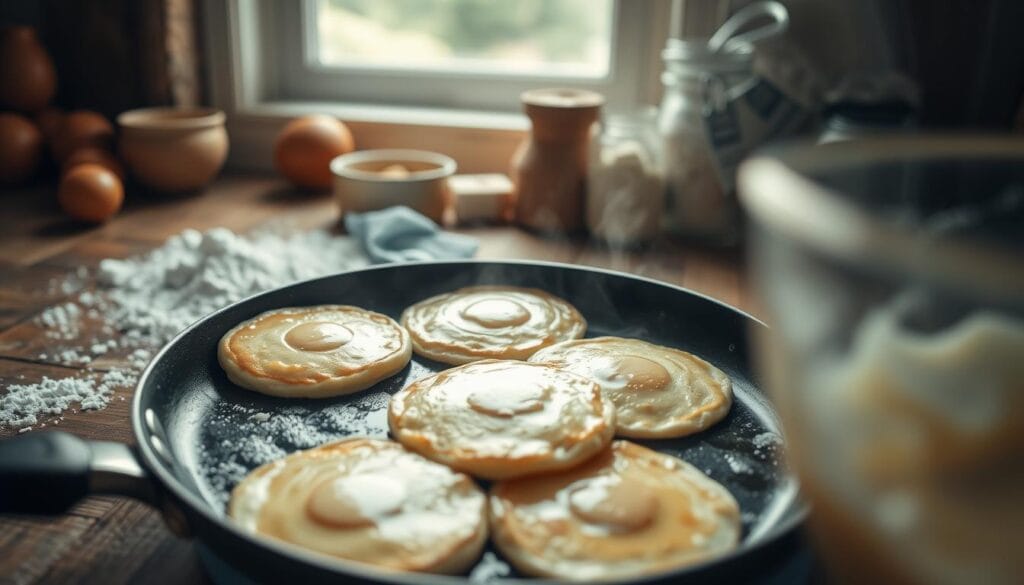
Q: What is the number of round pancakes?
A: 6